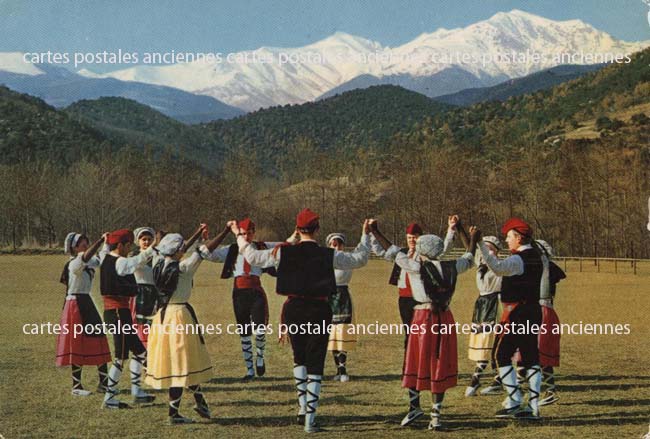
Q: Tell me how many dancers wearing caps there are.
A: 12